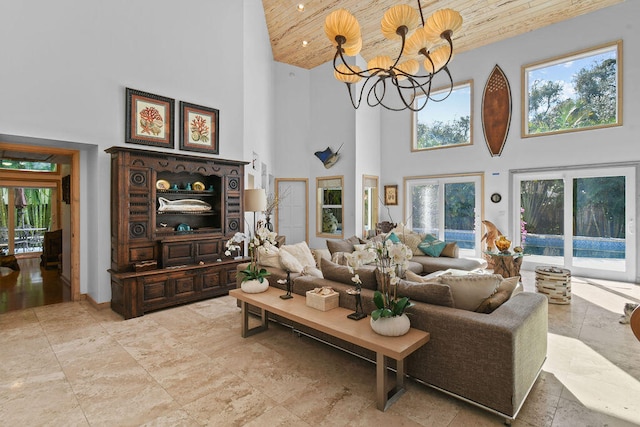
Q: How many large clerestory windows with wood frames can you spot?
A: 2